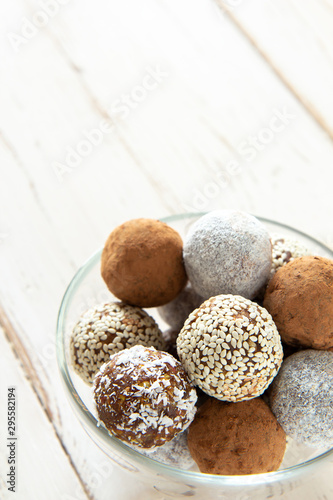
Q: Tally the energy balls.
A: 11